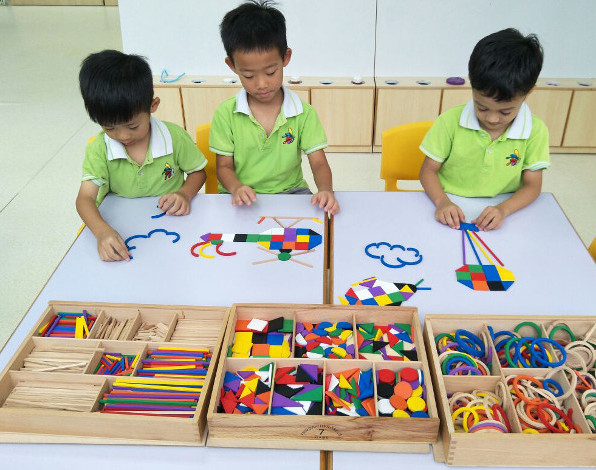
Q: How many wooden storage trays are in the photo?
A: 3